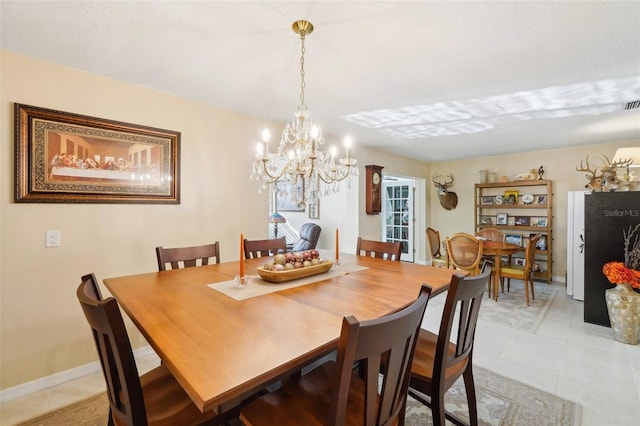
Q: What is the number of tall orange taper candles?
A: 2